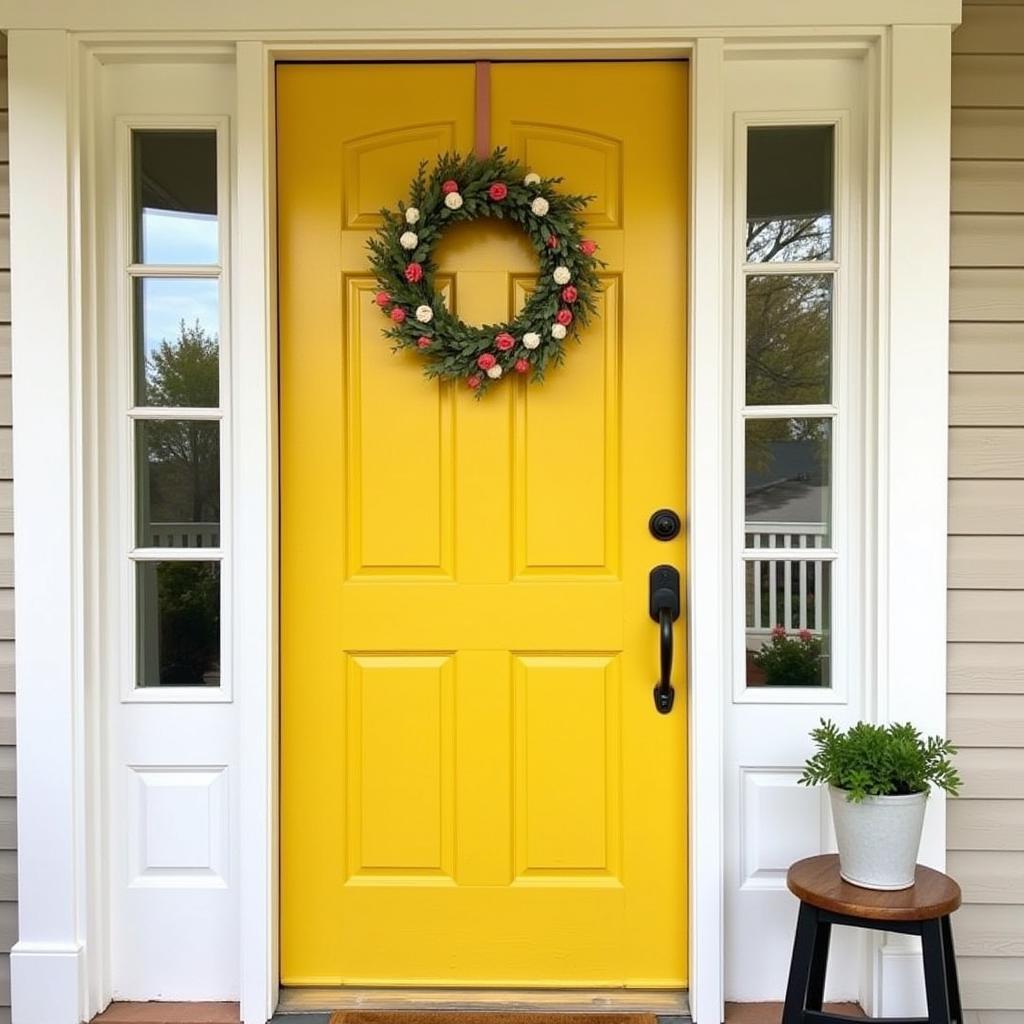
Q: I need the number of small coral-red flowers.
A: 14